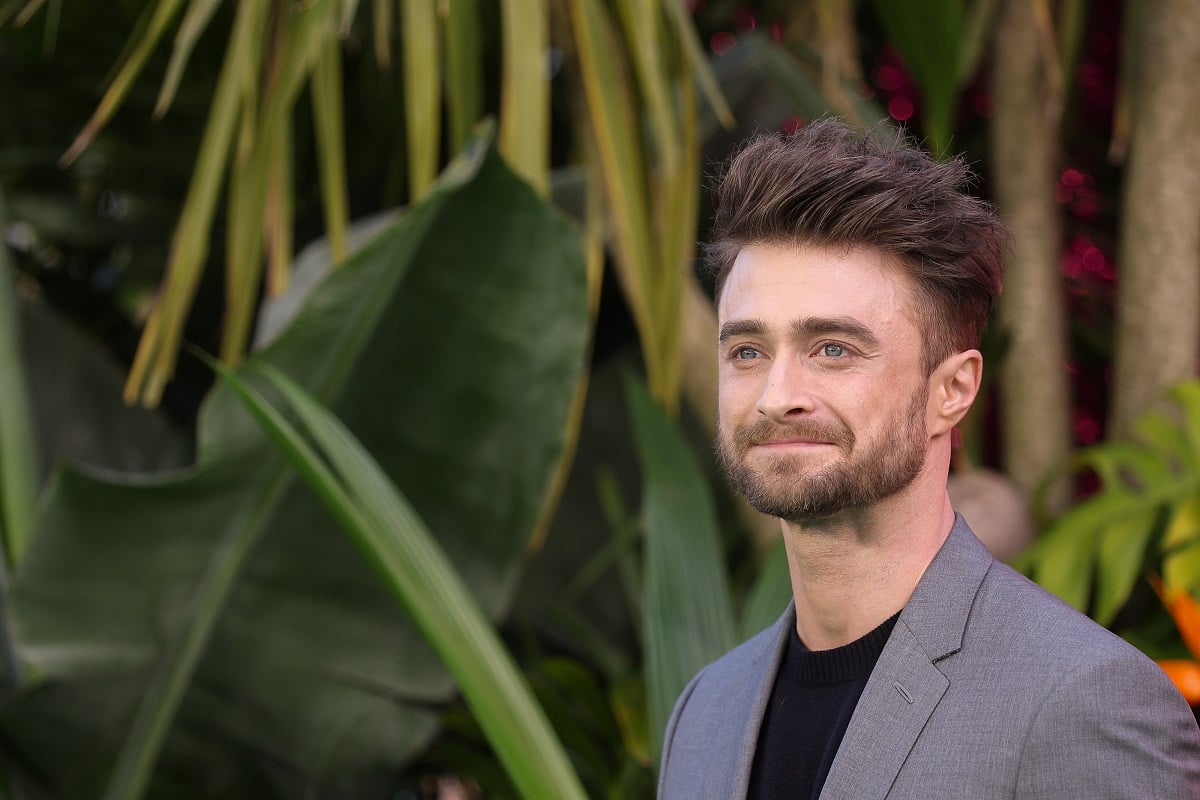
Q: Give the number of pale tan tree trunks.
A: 2